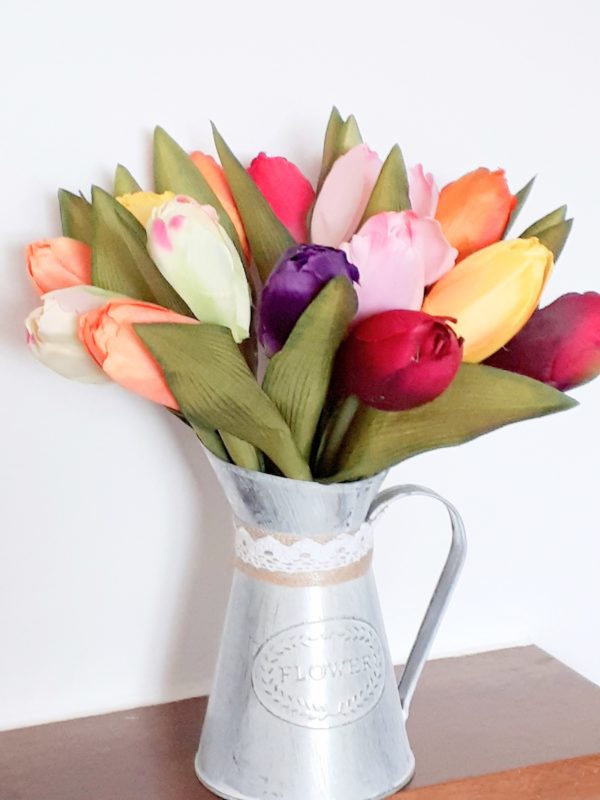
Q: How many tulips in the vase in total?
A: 15